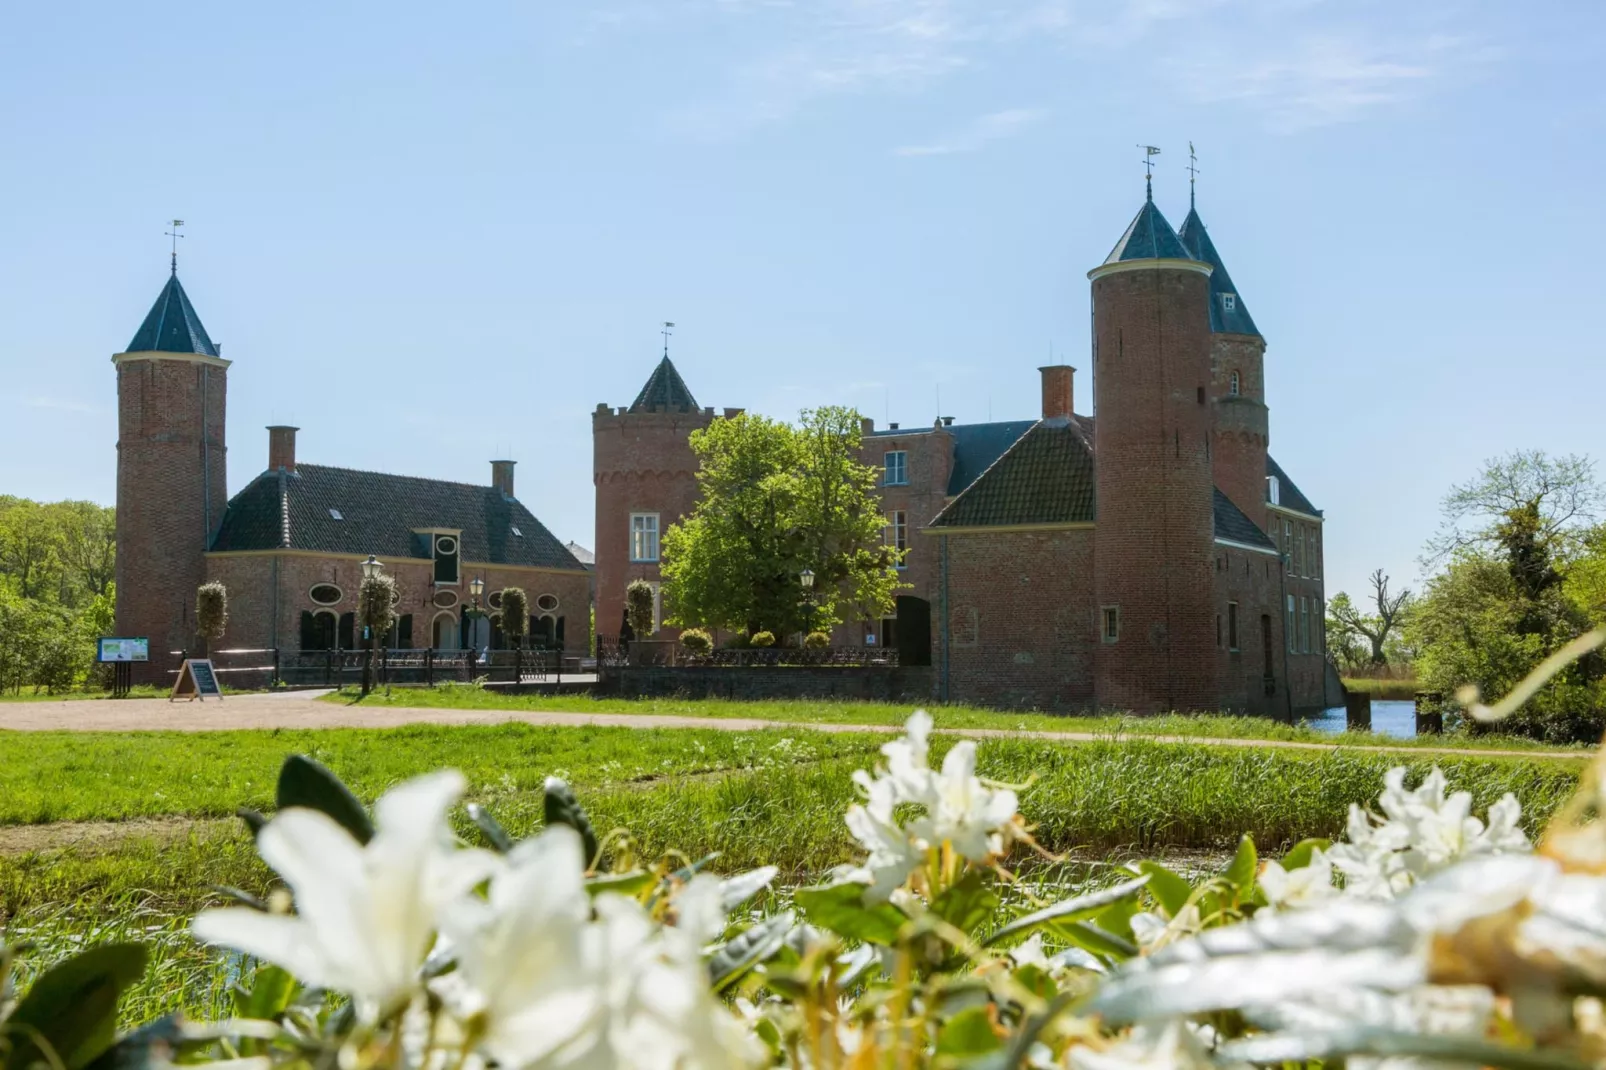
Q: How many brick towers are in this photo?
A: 4